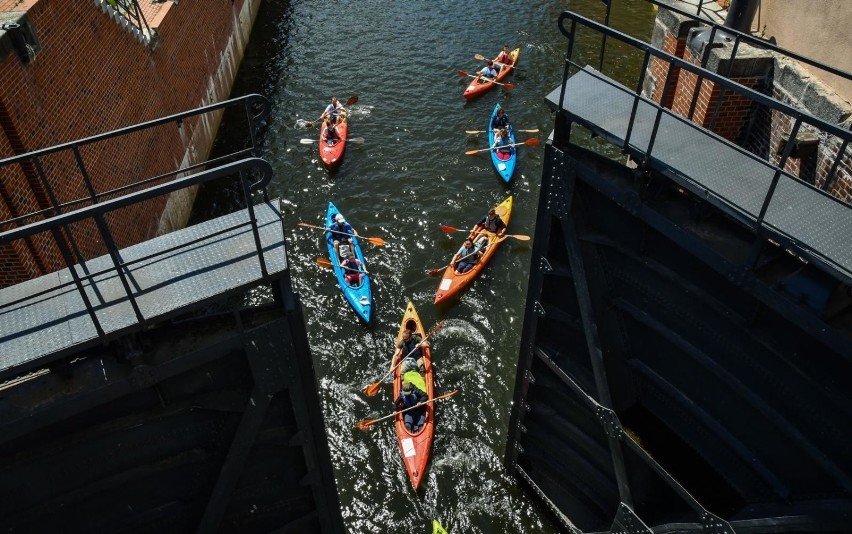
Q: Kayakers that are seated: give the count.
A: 12